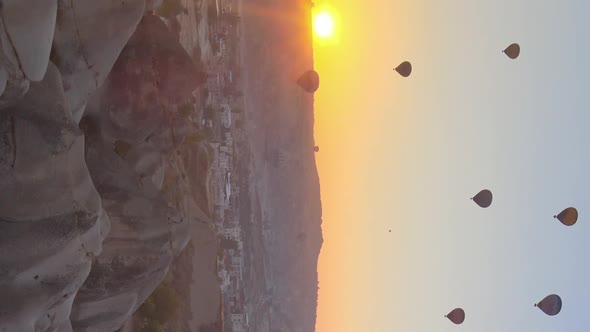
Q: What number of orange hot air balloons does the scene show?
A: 1